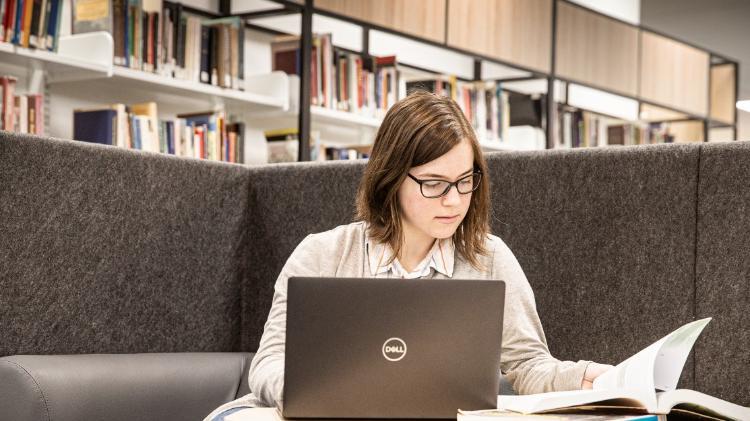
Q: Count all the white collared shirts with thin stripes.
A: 1